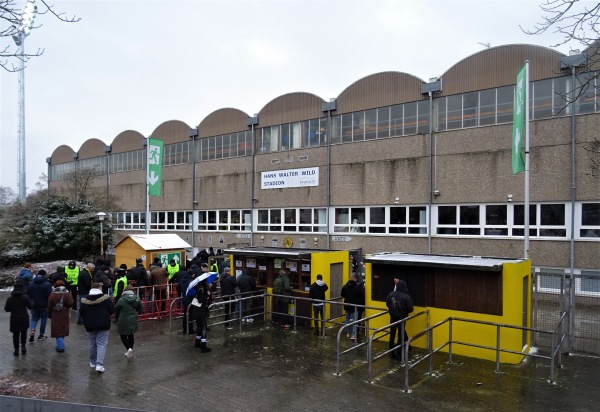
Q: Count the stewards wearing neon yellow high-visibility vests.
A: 4